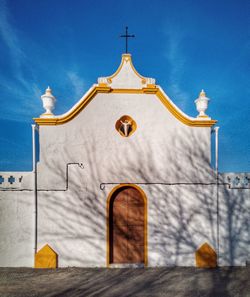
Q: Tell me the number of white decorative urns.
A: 2